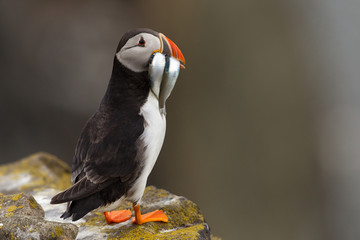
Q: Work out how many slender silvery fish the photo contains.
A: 2